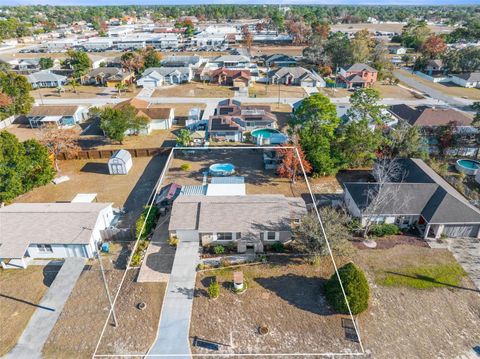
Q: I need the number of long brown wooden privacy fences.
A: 1